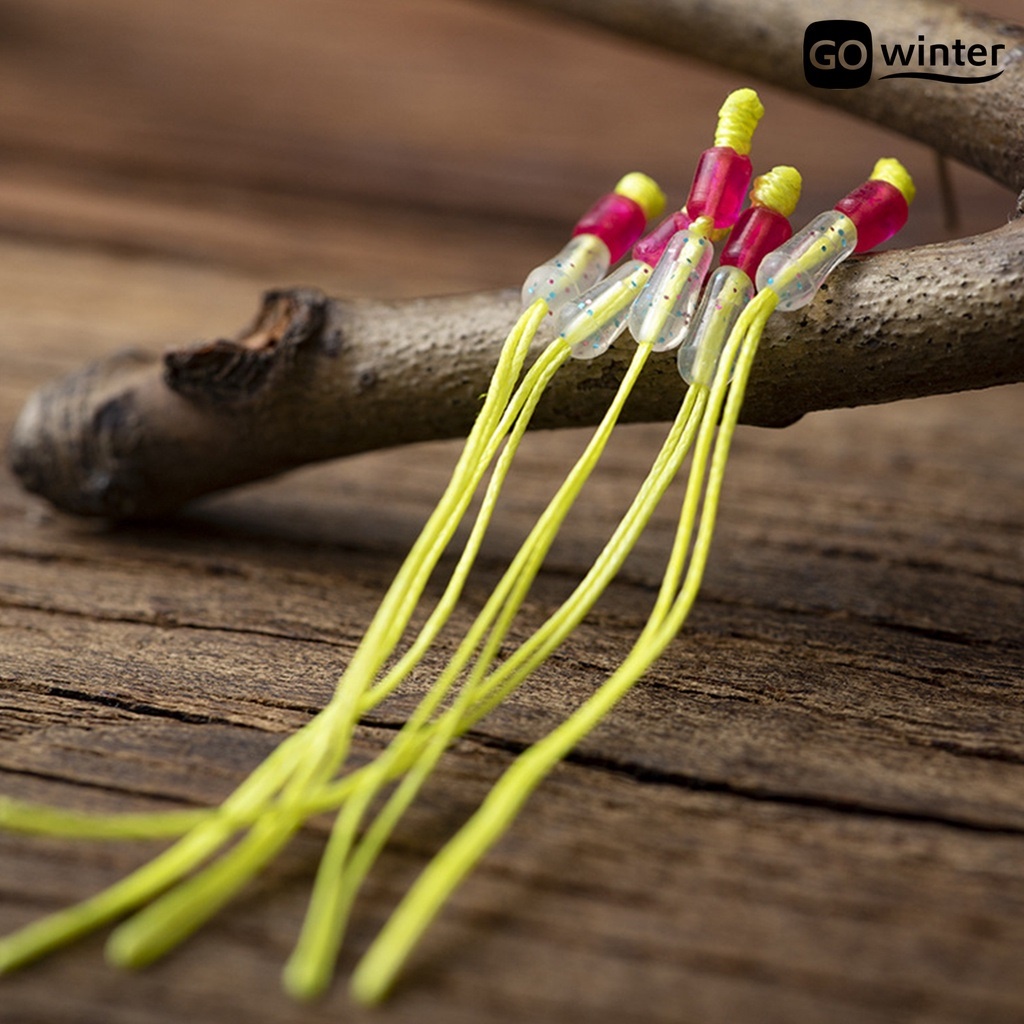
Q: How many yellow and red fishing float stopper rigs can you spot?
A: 5